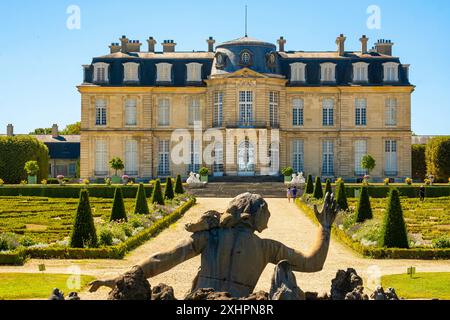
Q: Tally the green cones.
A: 12